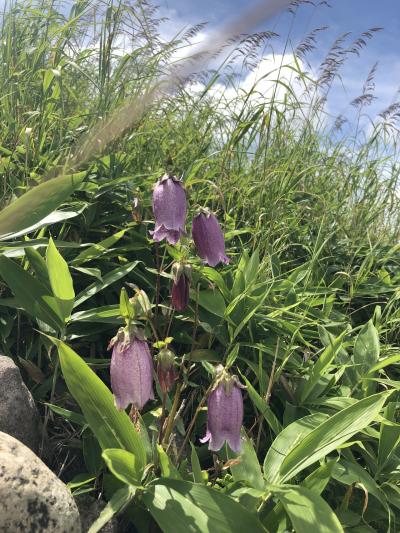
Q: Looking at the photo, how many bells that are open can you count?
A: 4